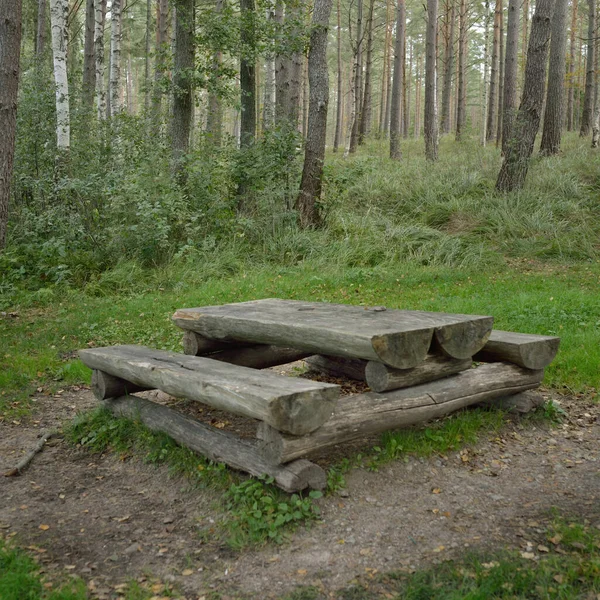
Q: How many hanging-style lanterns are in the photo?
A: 0